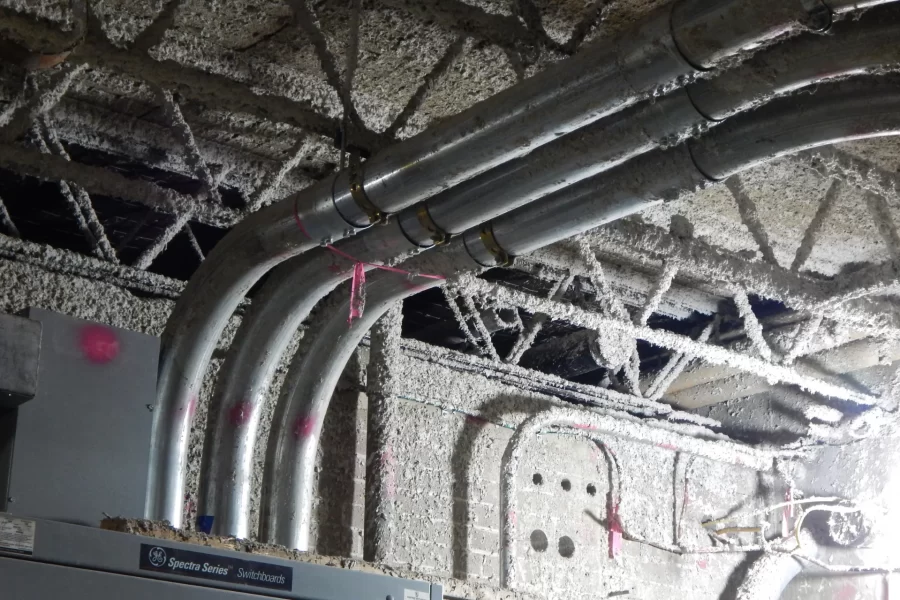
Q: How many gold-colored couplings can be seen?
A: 3